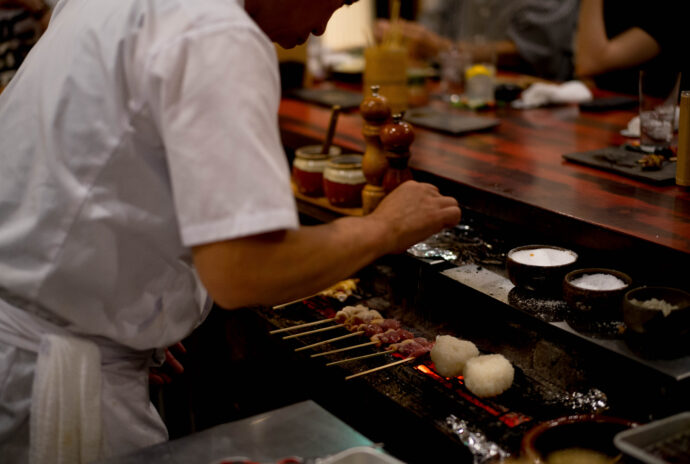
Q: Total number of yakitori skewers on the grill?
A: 7